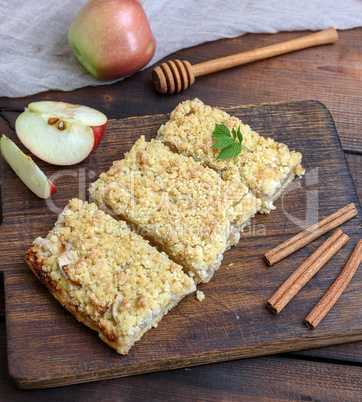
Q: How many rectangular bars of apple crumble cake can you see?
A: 3